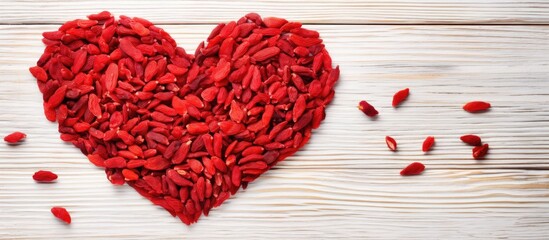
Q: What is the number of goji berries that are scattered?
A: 11